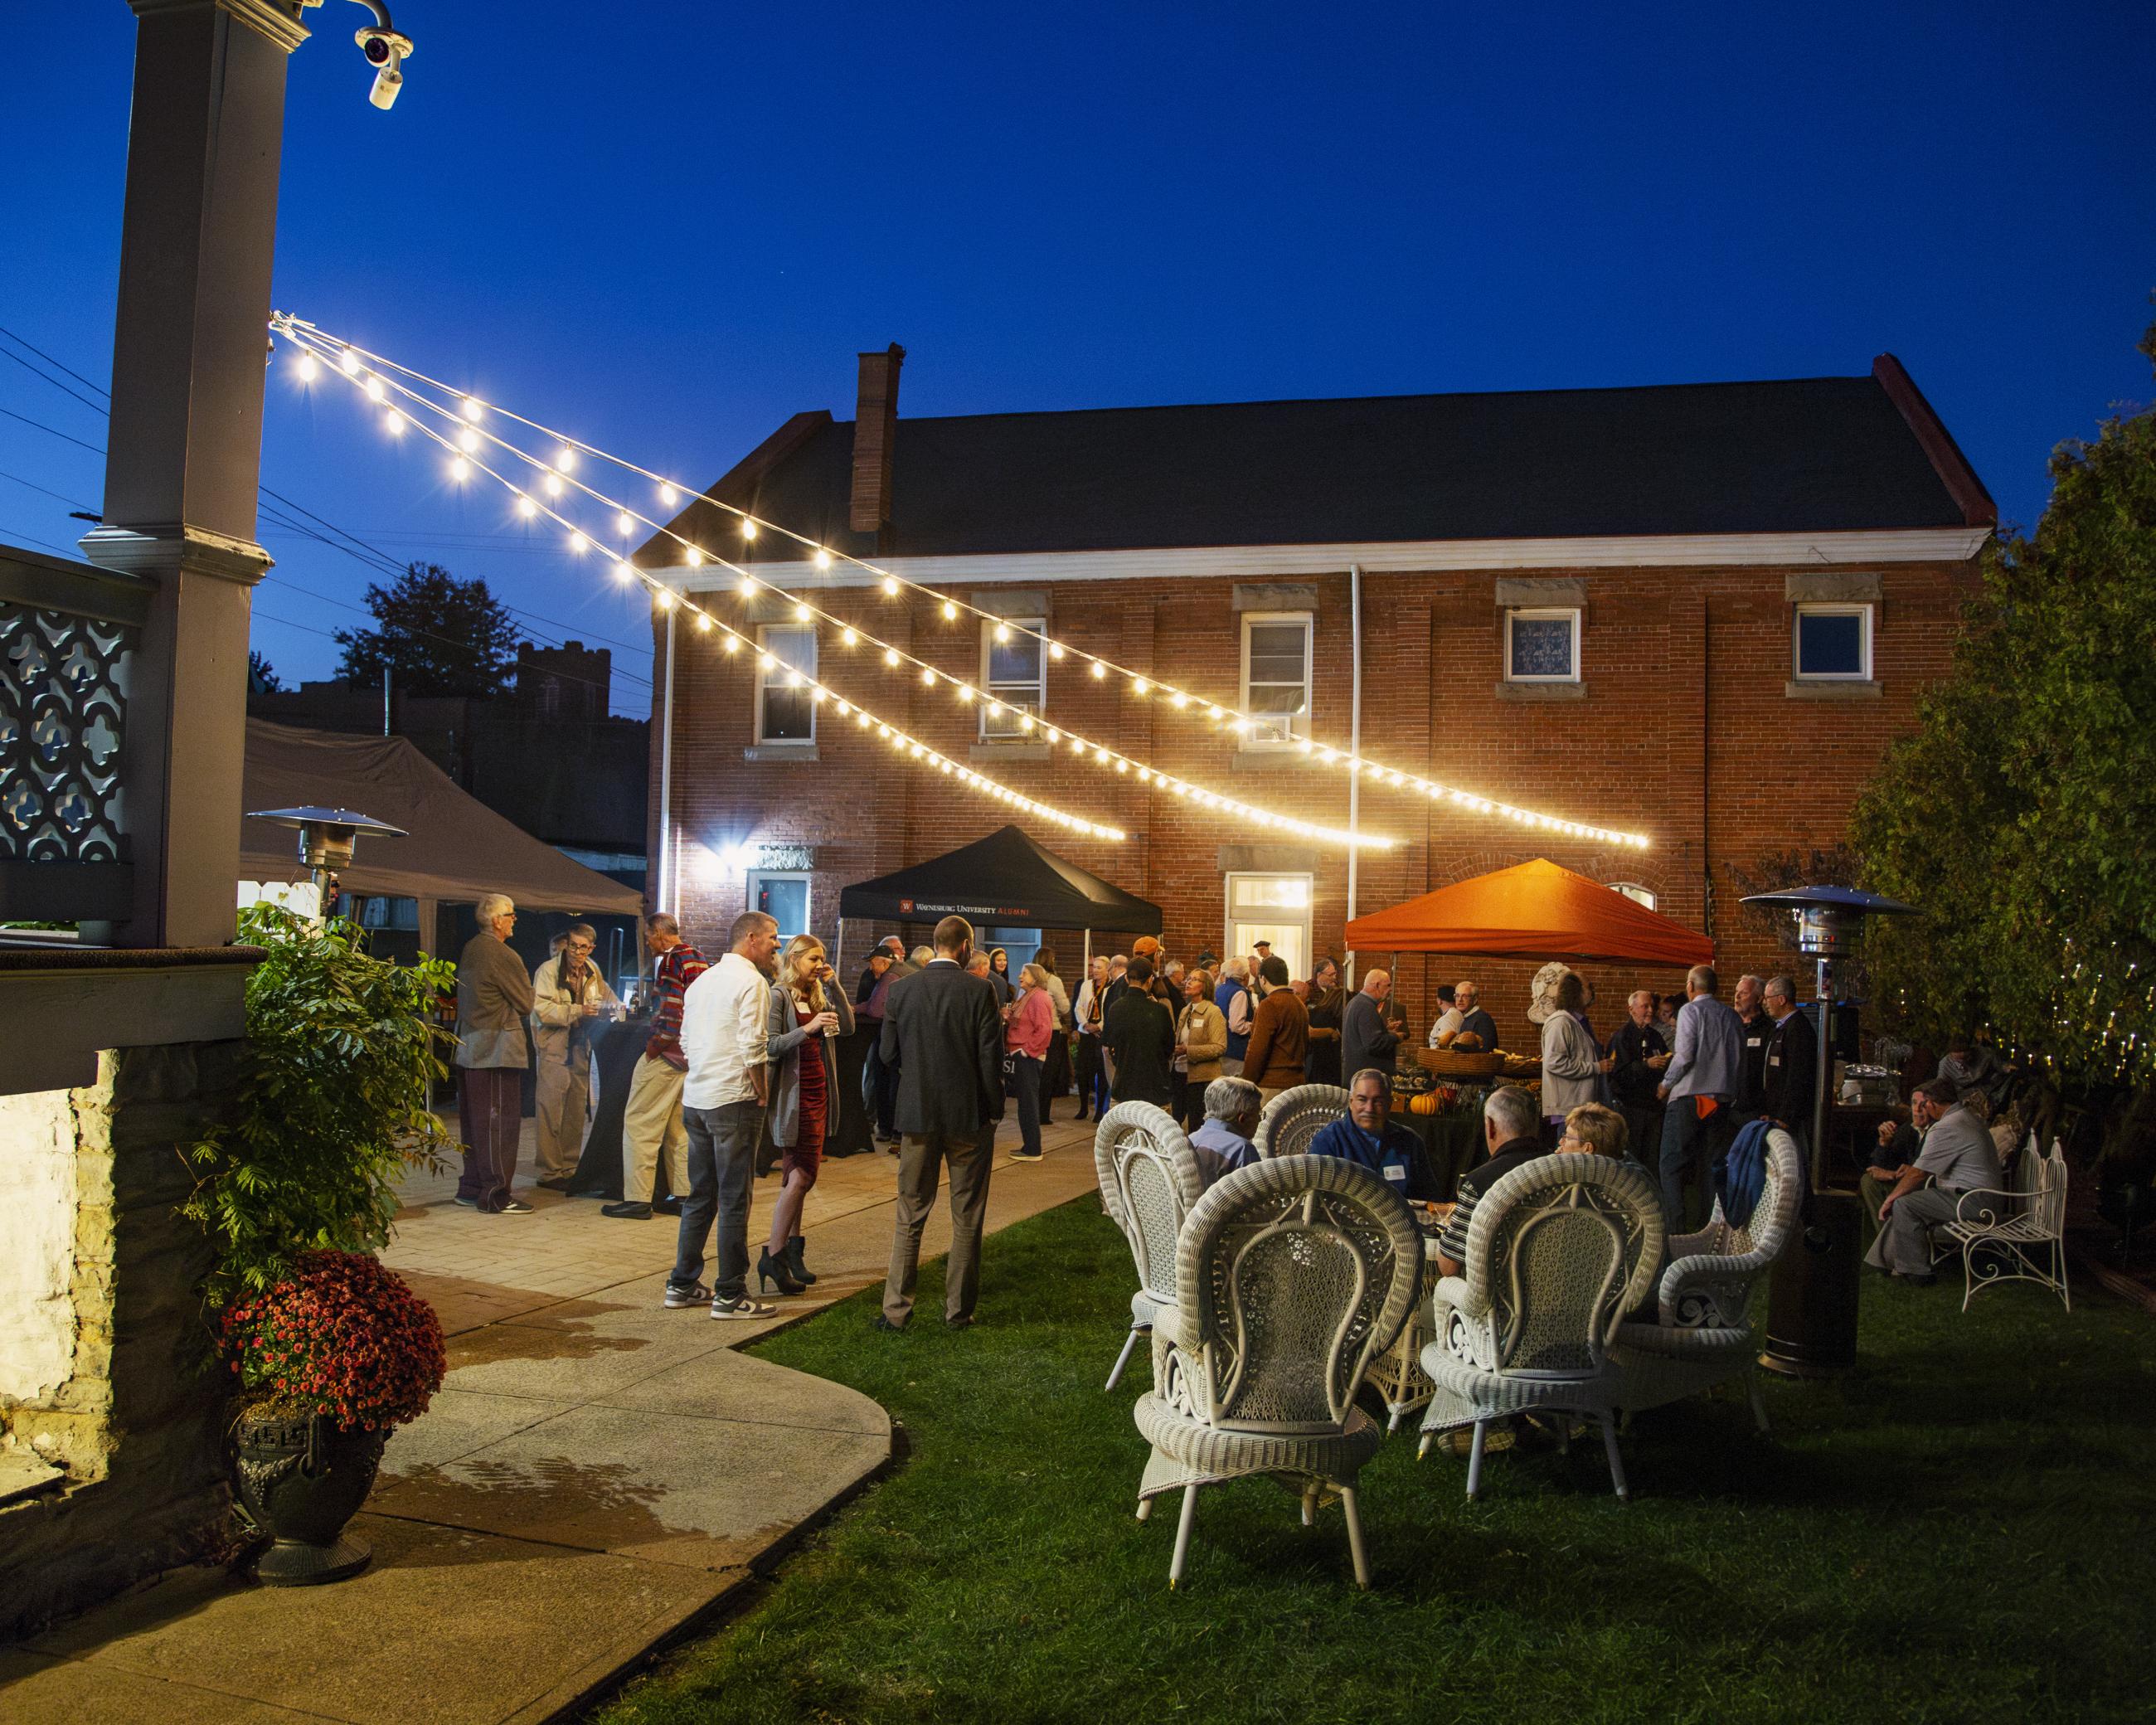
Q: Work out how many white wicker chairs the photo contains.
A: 5